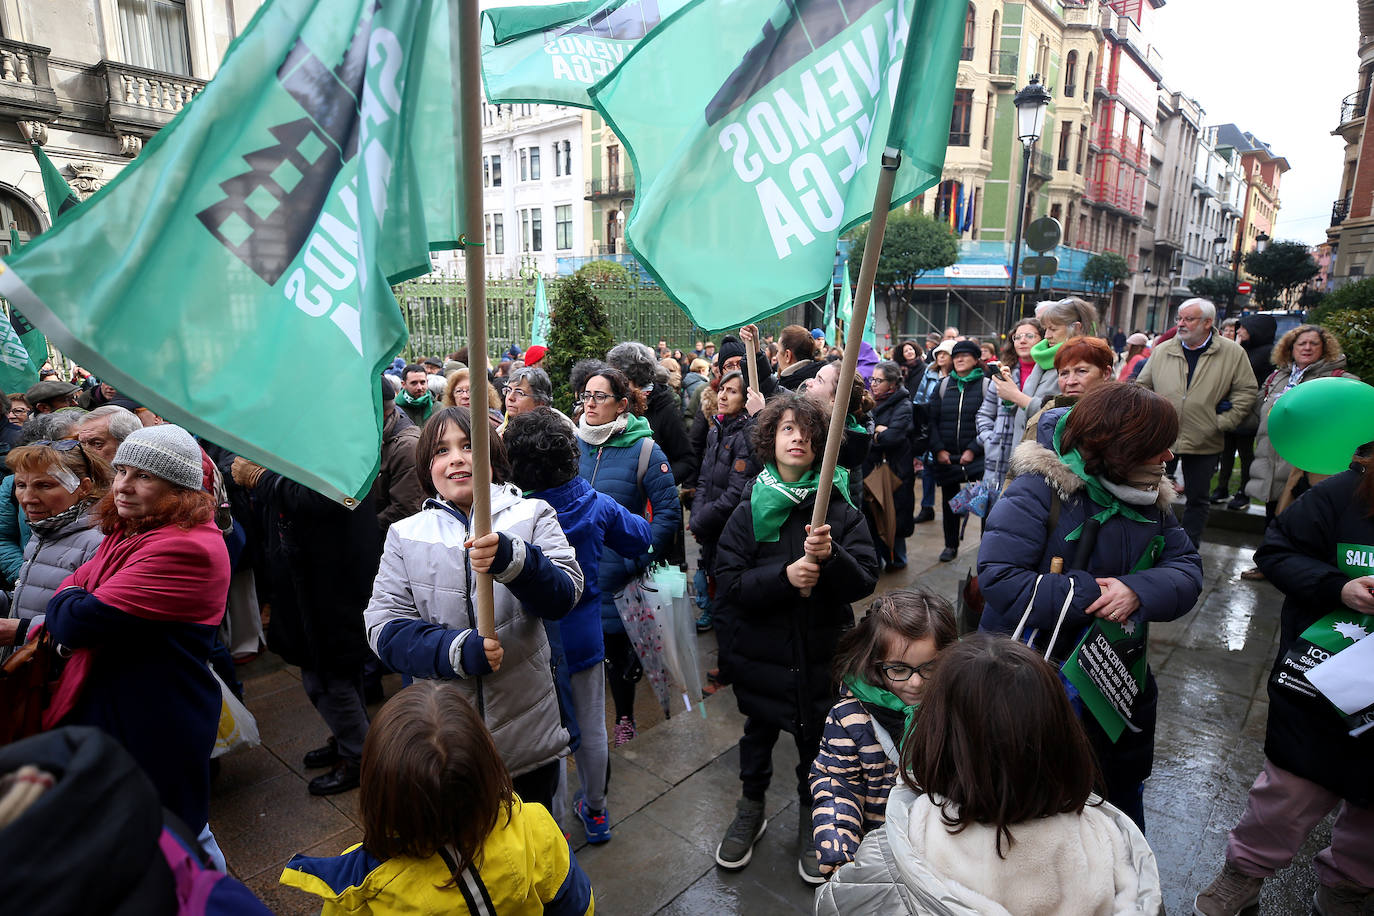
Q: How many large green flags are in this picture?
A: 3